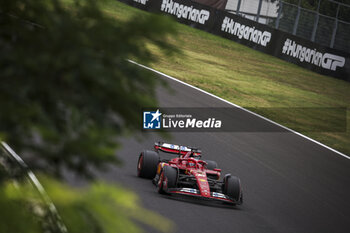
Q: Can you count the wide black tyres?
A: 4